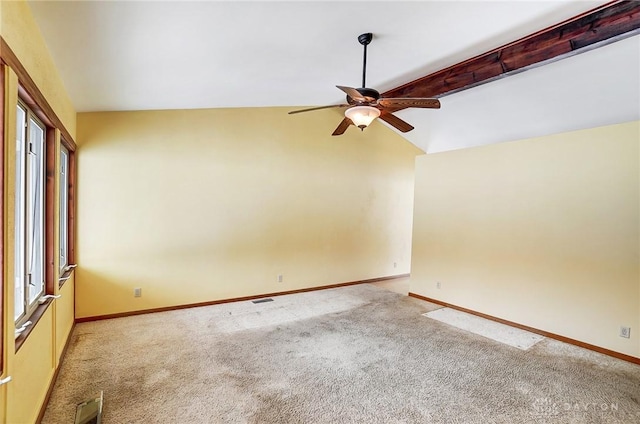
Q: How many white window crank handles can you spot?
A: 5